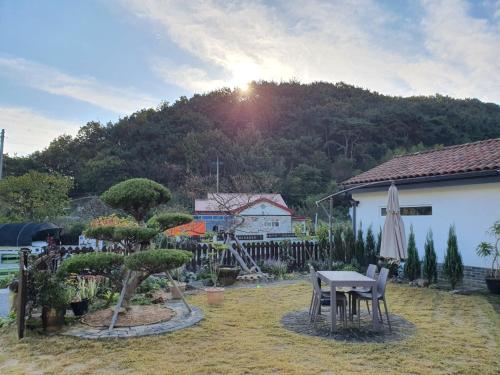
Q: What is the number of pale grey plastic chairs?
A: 4